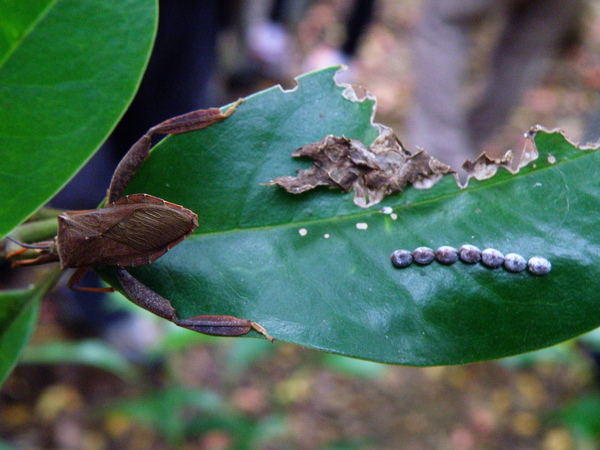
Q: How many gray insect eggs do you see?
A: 7